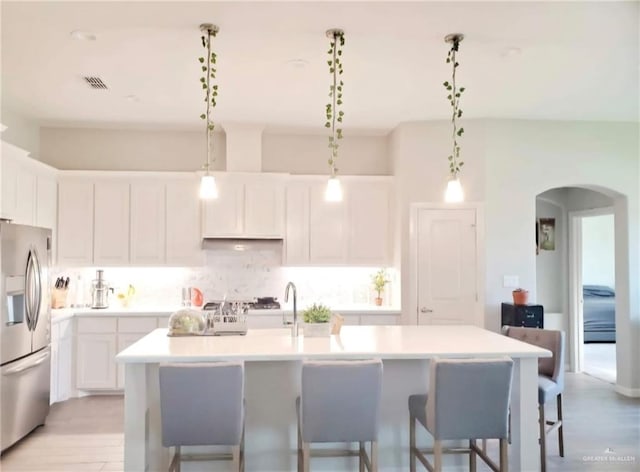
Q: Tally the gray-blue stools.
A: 4